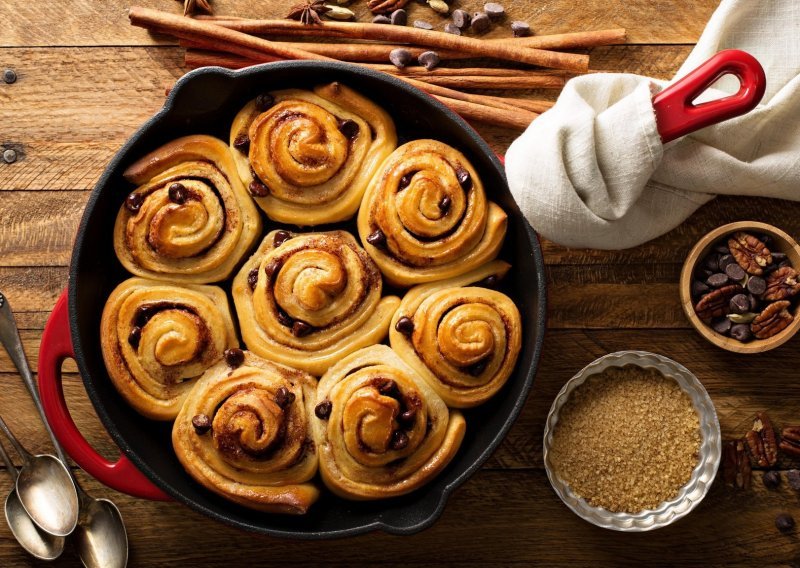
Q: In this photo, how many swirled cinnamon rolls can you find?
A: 8